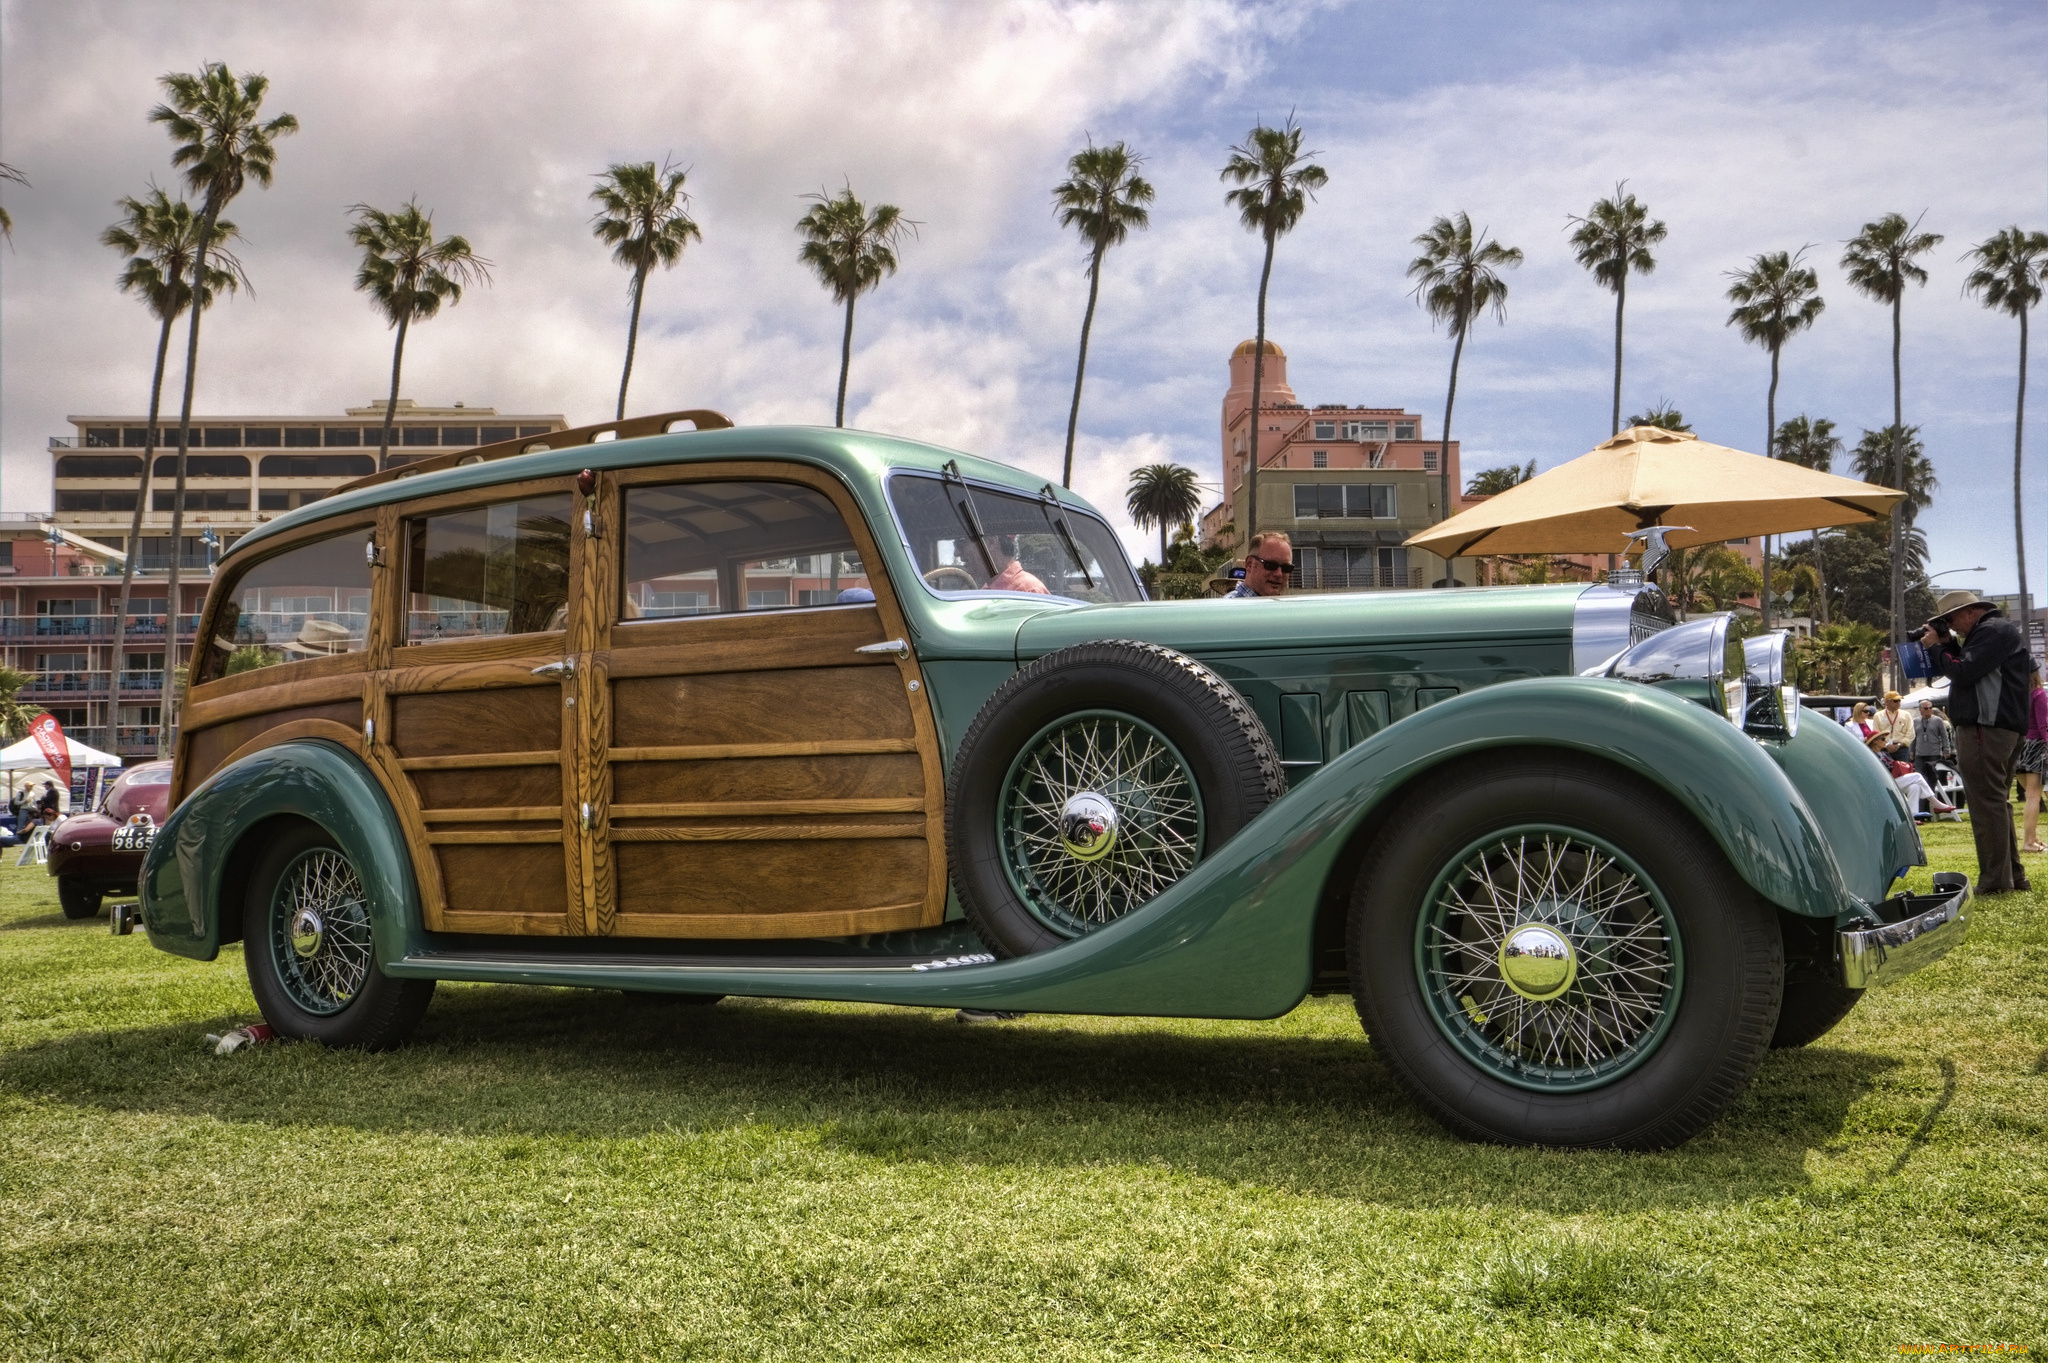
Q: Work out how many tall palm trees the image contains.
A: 12